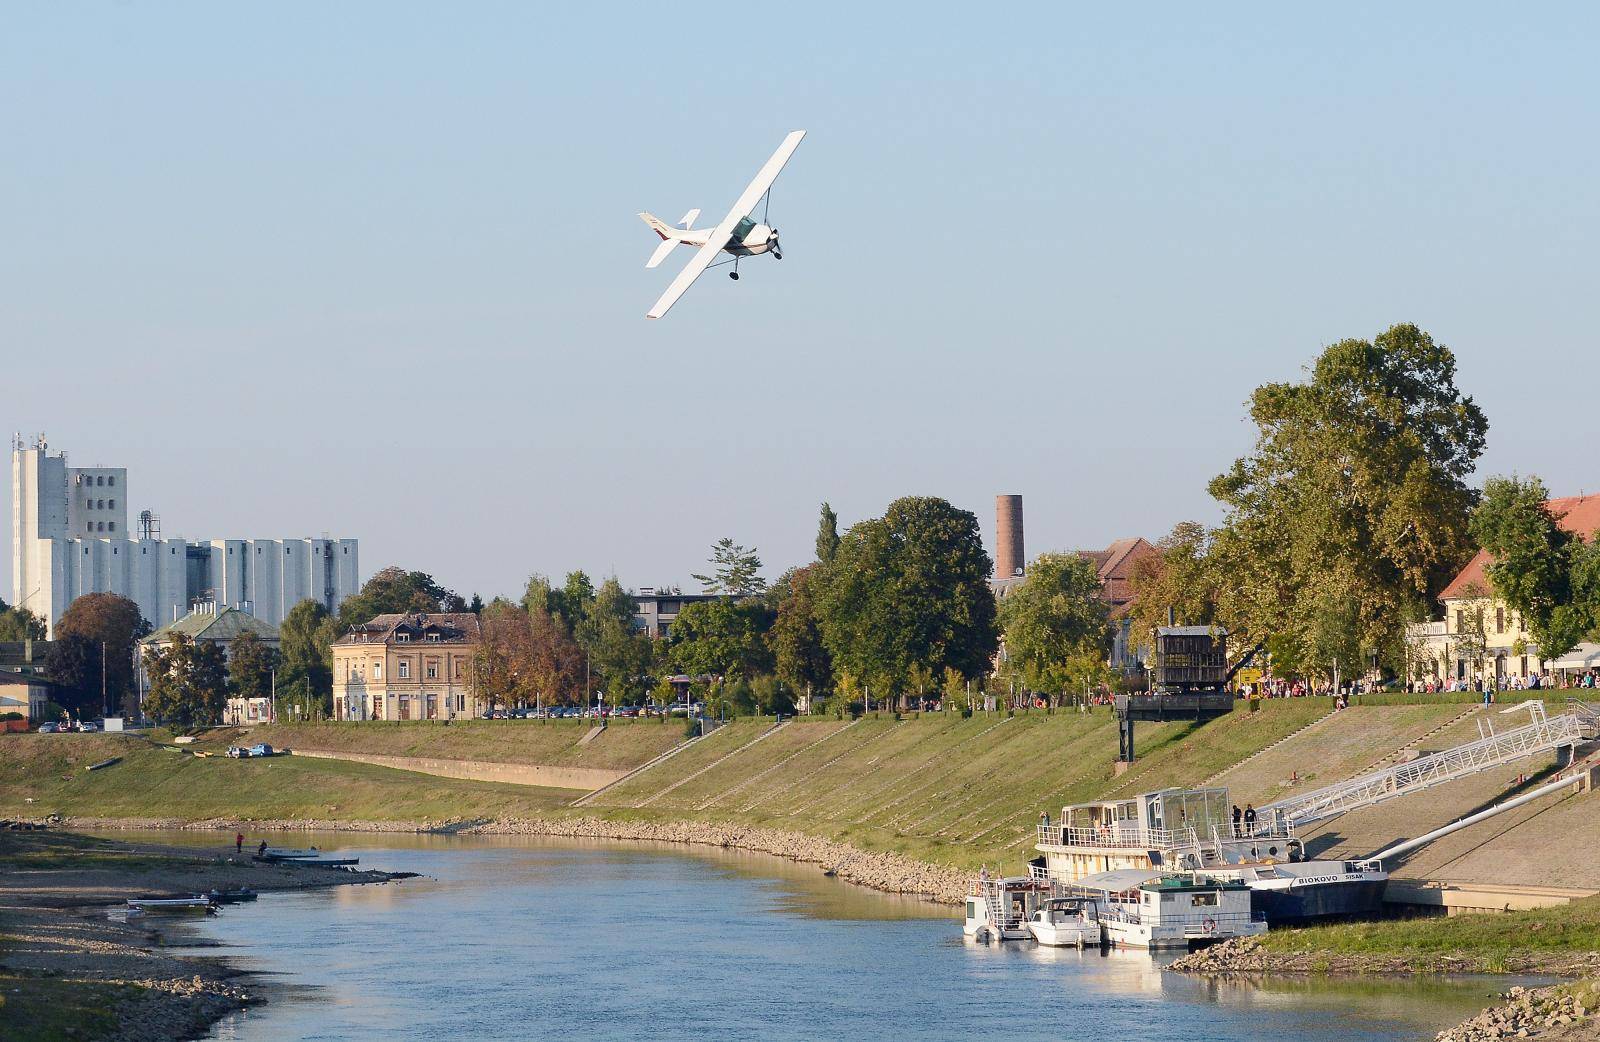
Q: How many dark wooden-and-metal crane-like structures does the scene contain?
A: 1